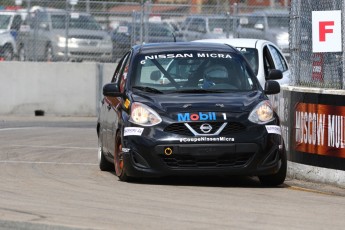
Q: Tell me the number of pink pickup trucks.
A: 0